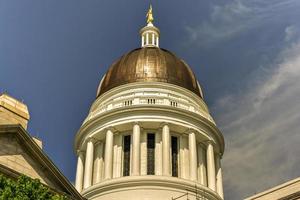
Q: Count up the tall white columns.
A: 8